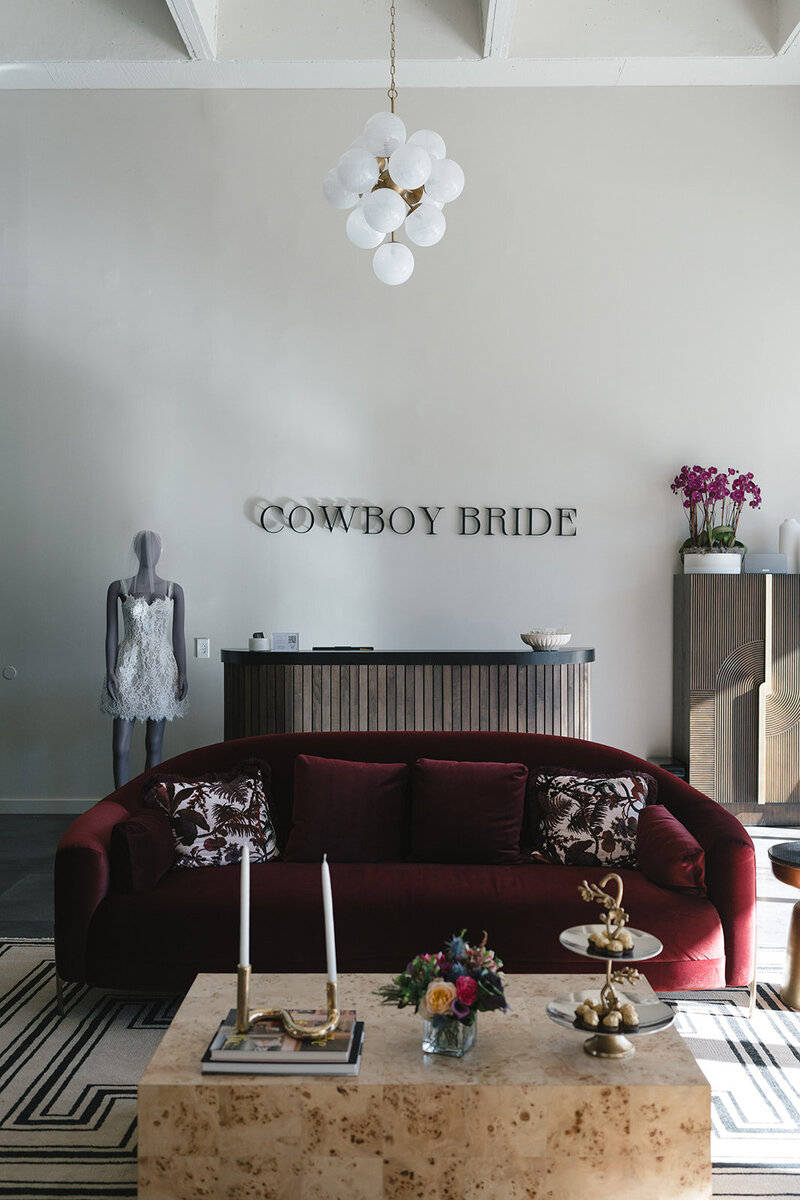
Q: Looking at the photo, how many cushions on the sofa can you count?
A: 6